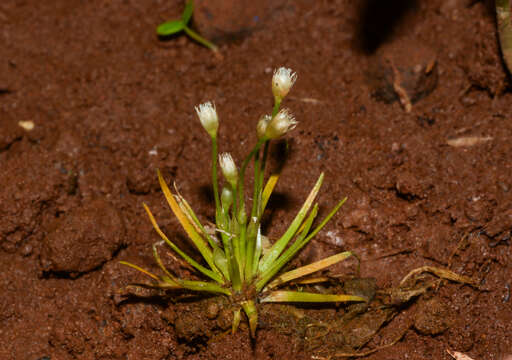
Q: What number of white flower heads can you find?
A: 5